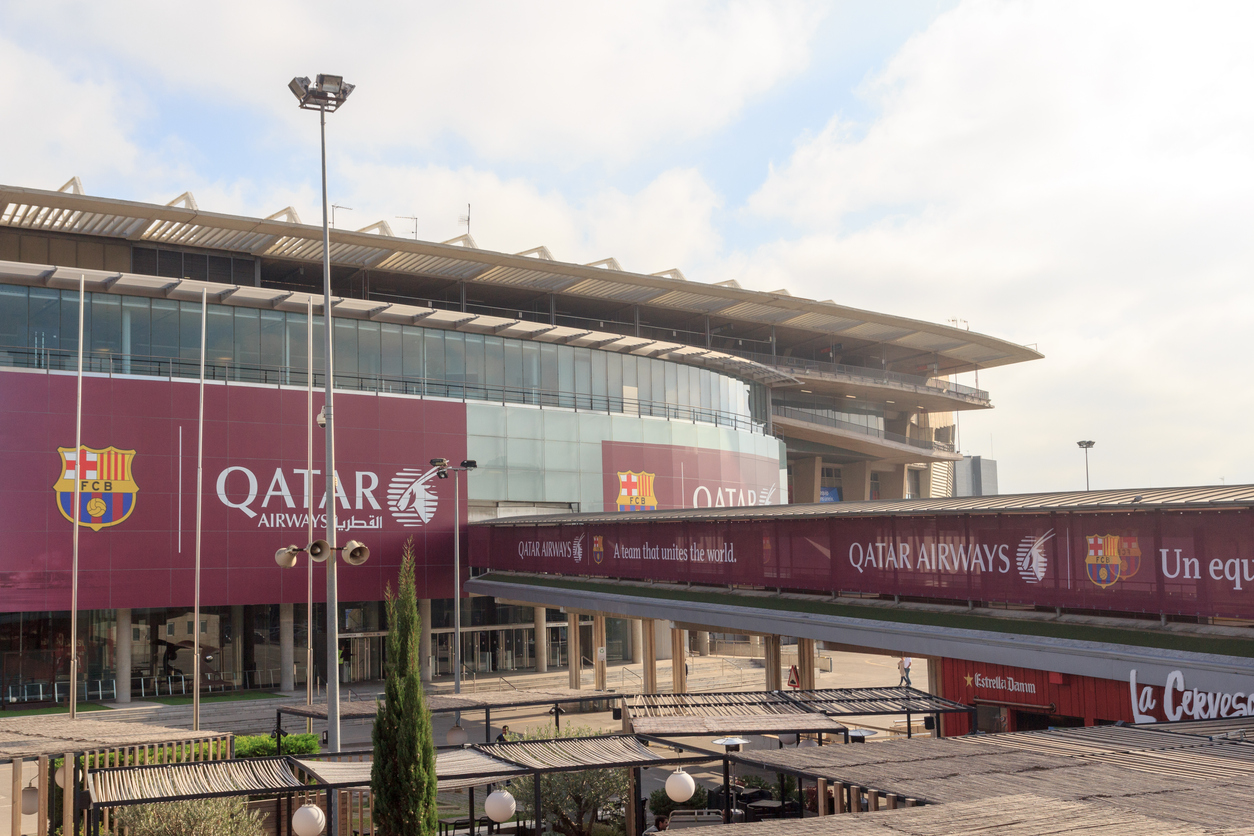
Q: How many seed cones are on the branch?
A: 0